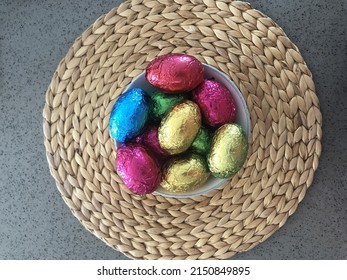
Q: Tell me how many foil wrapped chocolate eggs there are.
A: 10